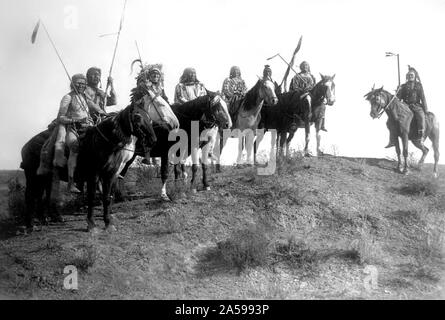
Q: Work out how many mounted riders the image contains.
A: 8